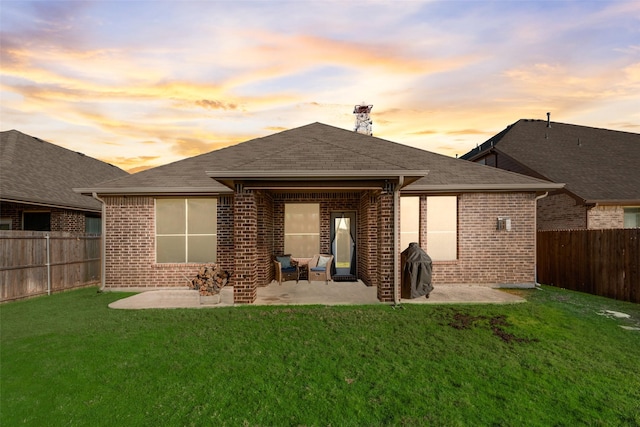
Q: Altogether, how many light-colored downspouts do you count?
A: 3